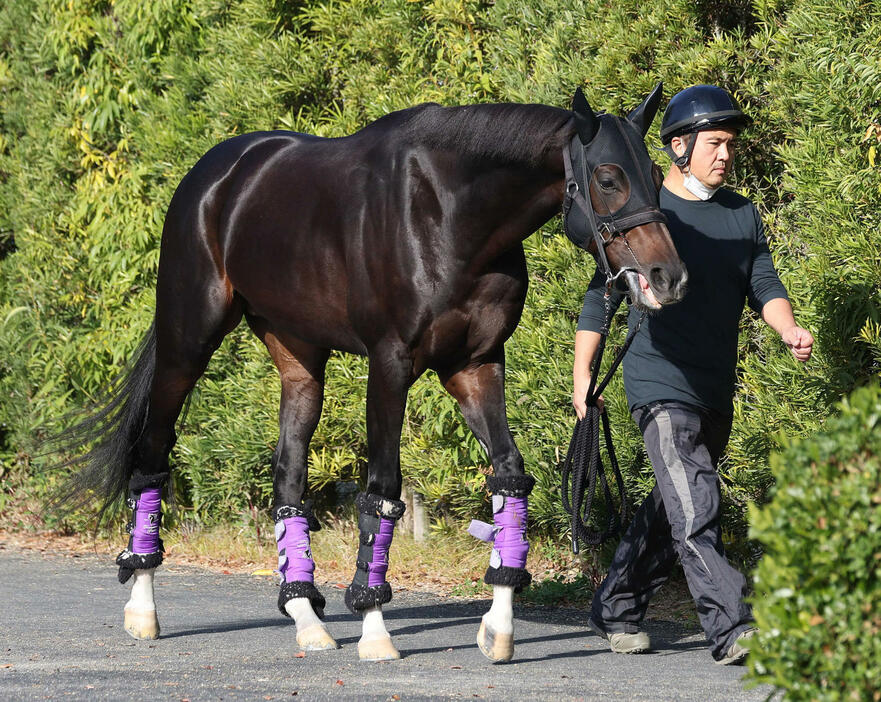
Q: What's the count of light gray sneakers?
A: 2